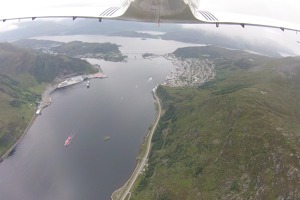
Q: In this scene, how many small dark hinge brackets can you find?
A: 7